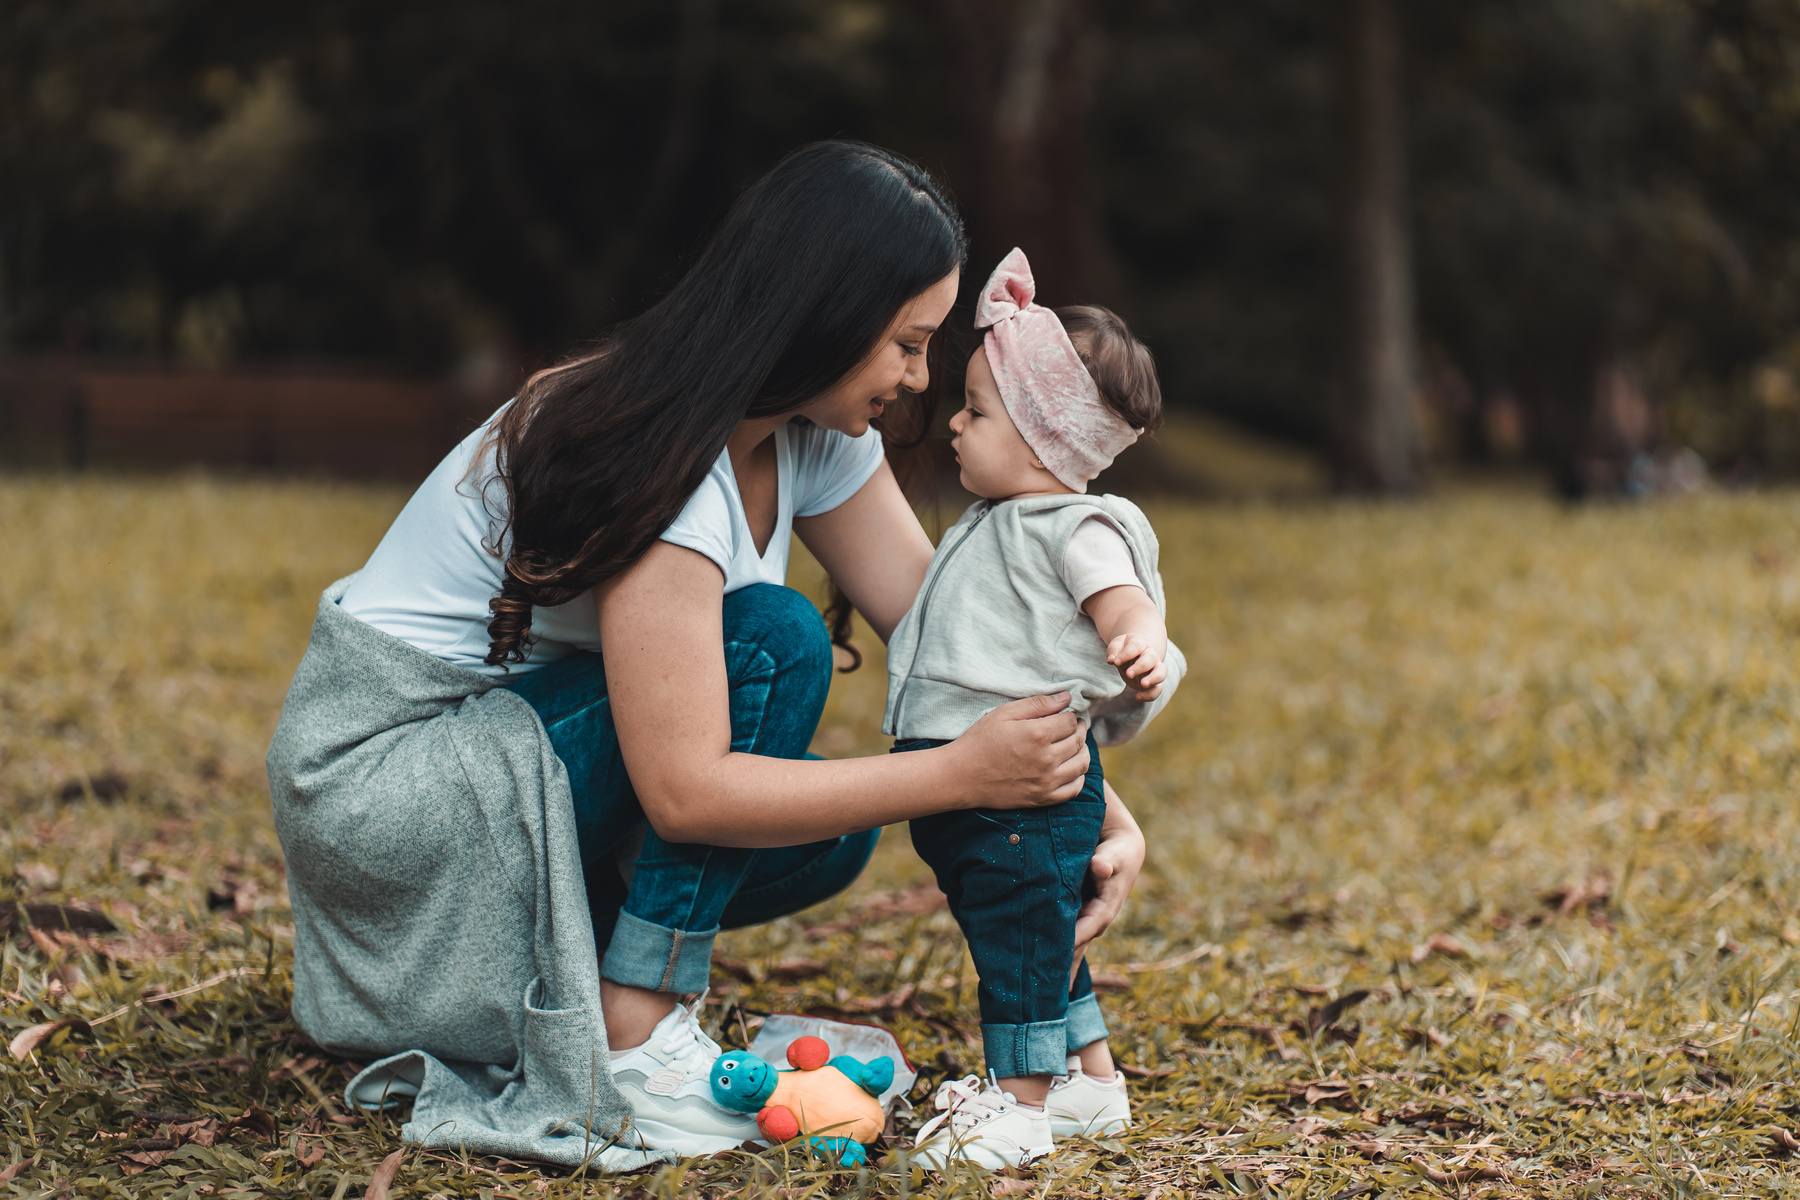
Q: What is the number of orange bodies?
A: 1